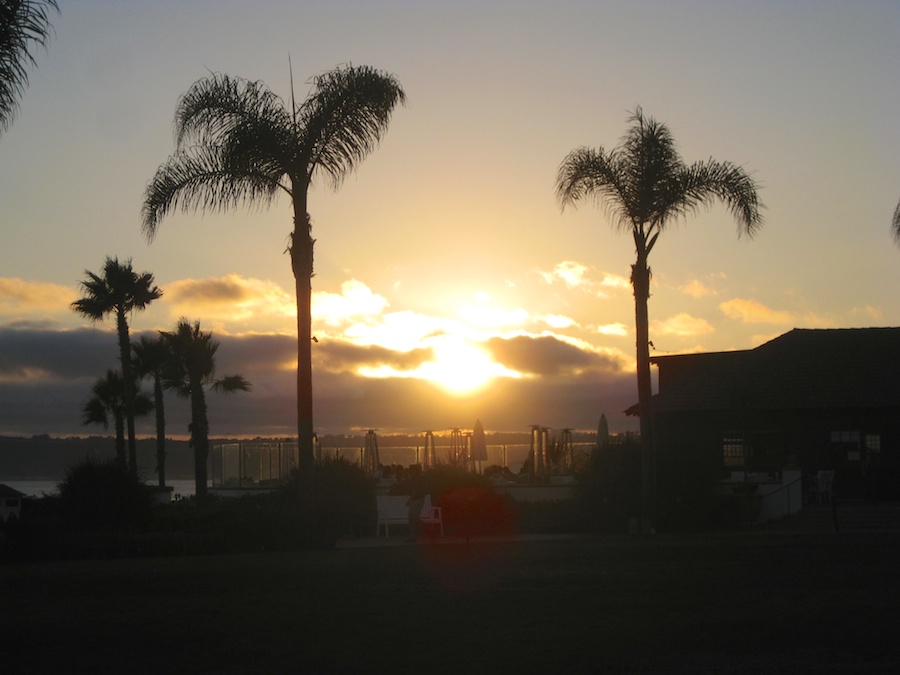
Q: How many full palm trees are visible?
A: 6